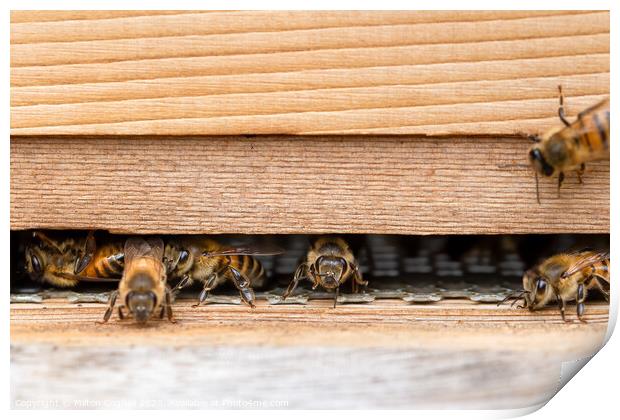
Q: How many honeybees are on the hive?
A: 6